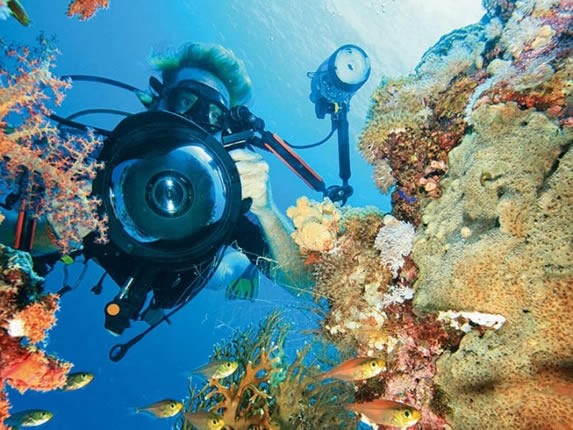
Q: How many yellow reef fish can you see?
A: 7